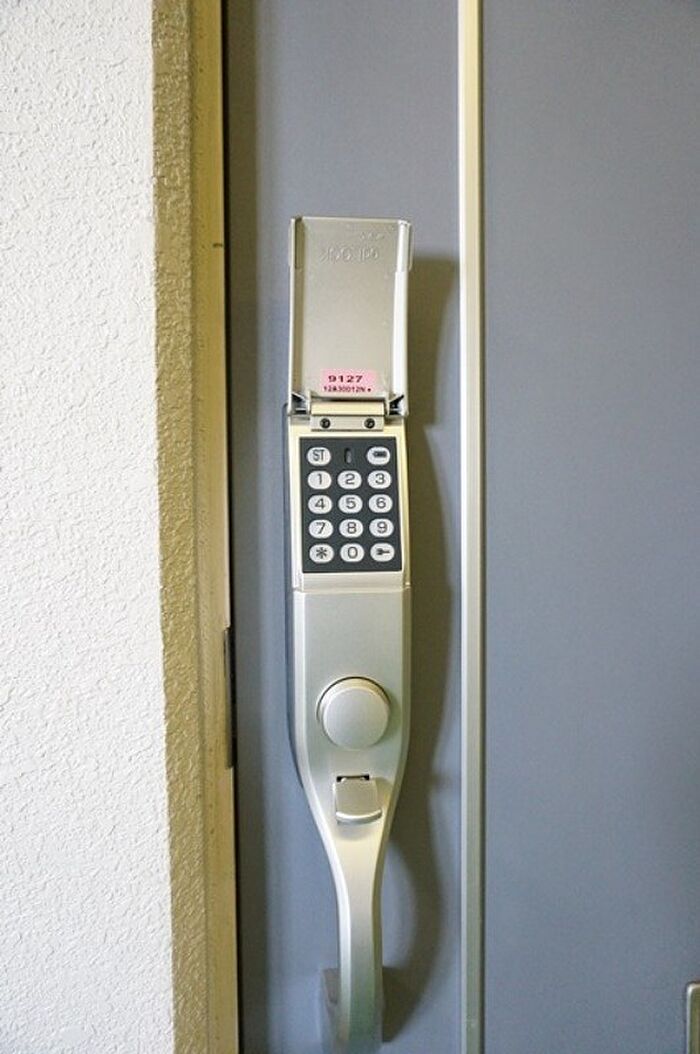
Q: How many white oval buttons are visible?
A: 14